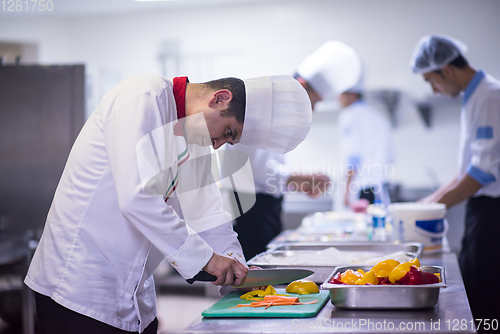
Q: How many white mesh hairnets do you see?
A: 1